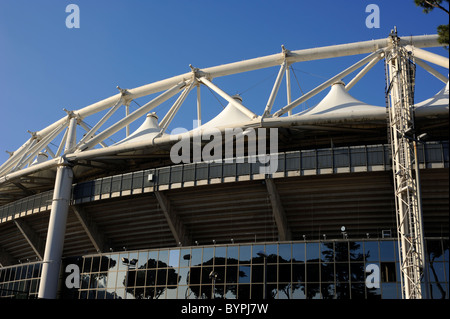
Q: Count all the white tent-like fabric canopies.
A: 5